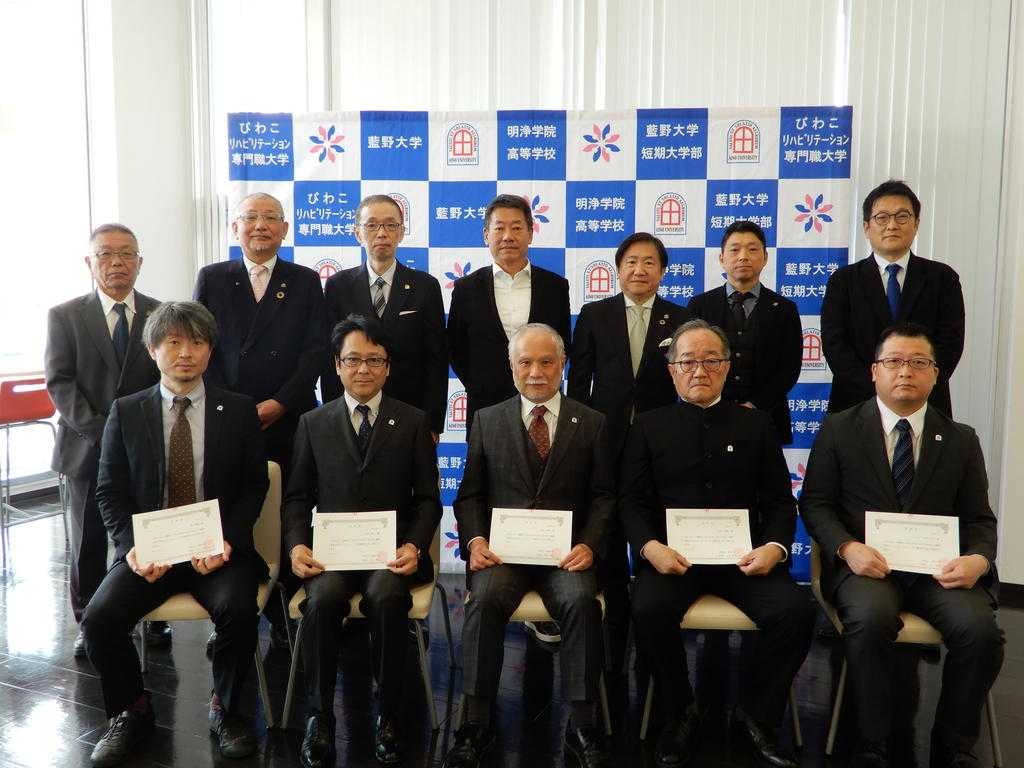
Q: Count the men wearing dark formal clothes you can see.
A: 12